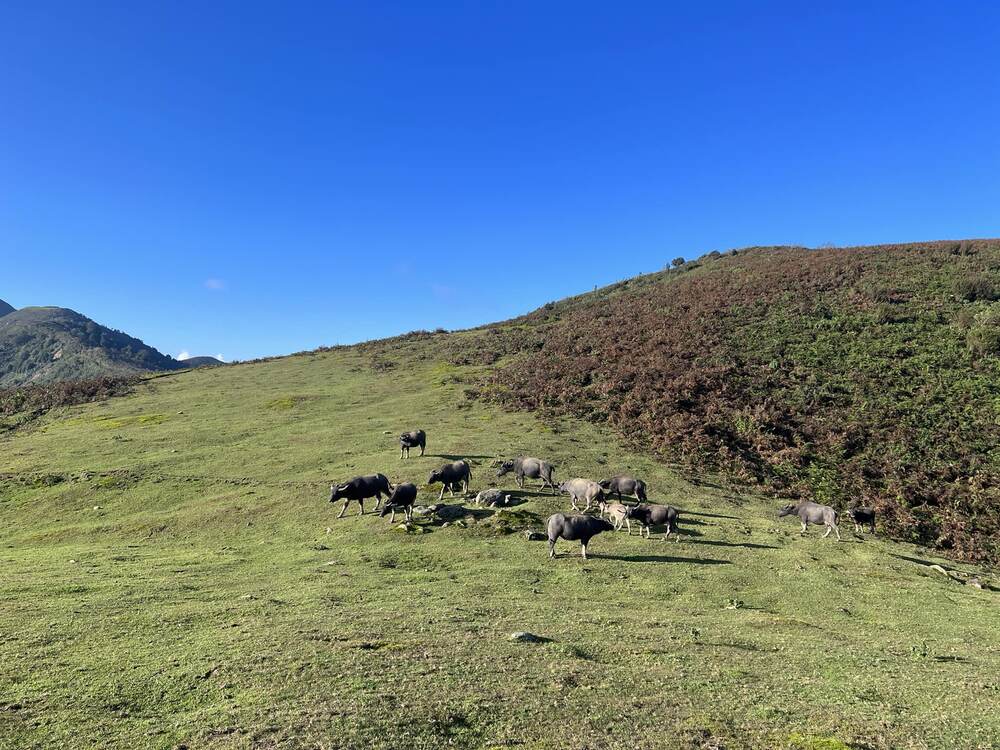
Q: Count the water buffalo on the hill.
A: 12